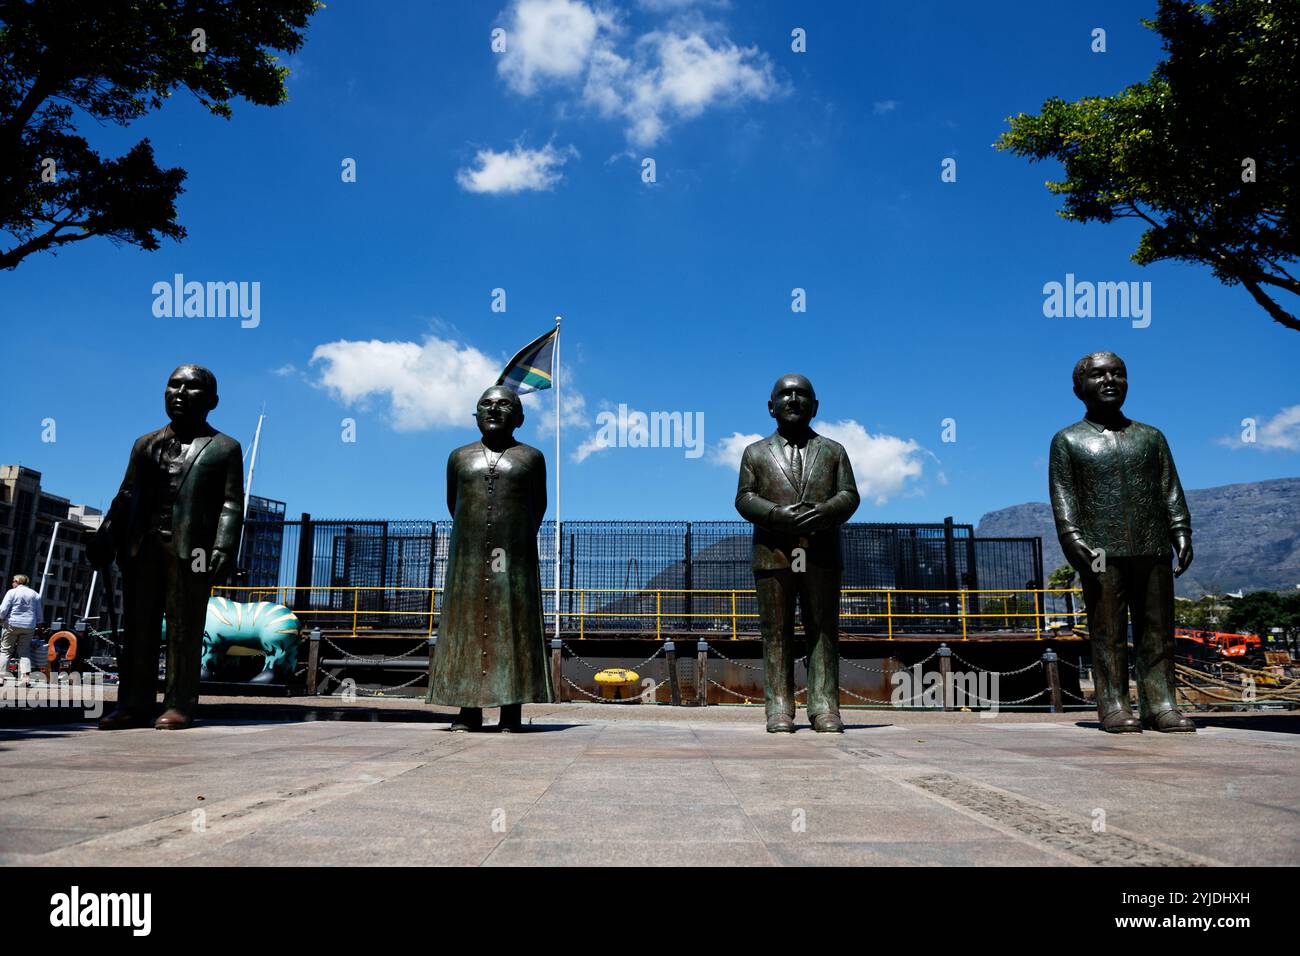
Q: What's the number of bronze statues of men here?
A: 4